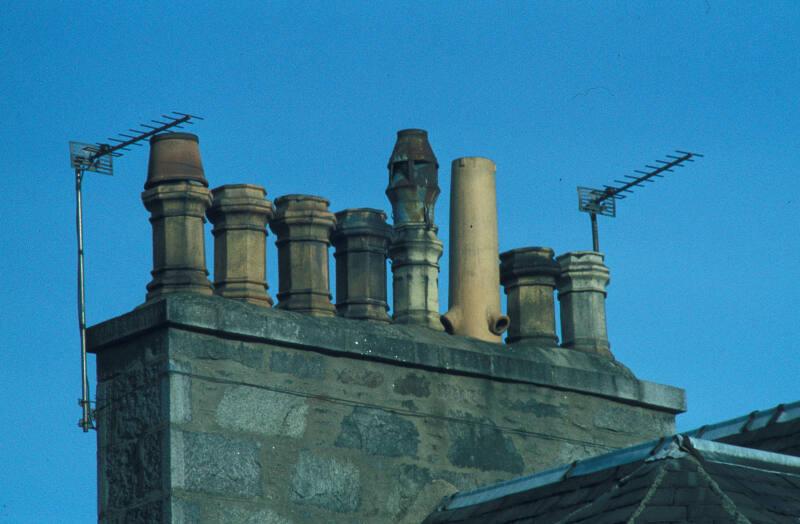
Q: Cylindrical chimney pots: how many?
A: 1